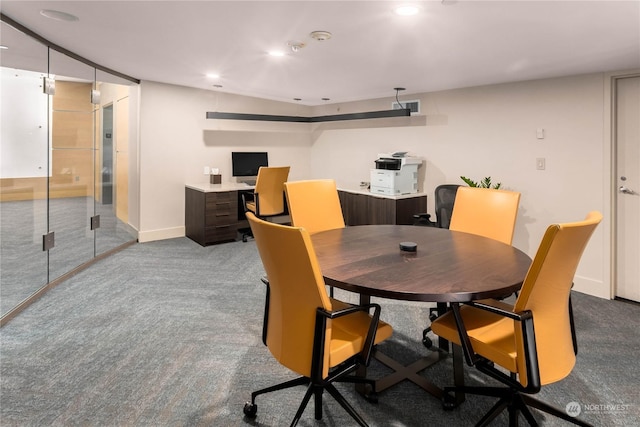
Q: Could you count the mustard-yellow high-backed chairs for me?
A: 5